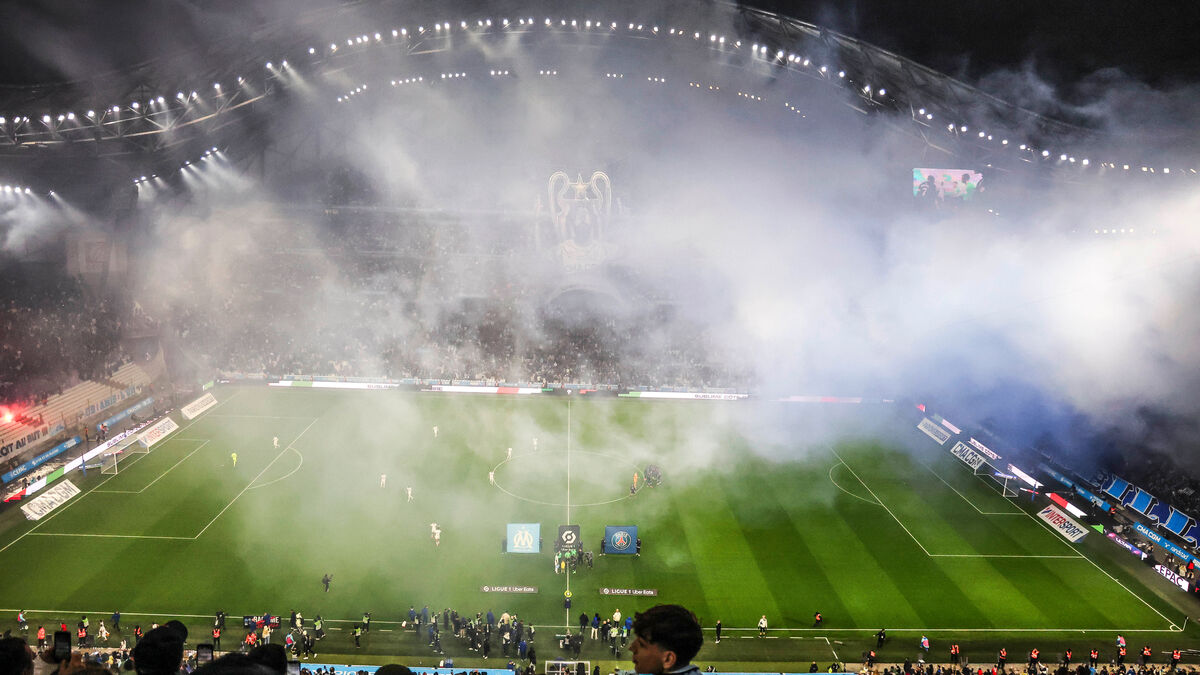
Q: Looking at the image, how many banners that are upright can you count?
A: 3